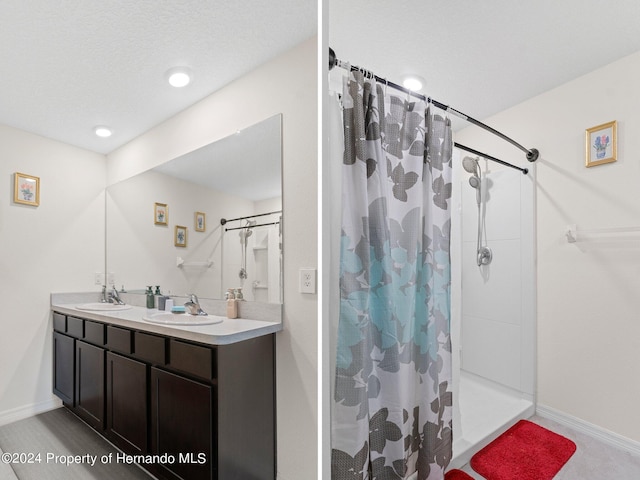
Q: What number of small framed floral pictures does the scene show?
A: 5